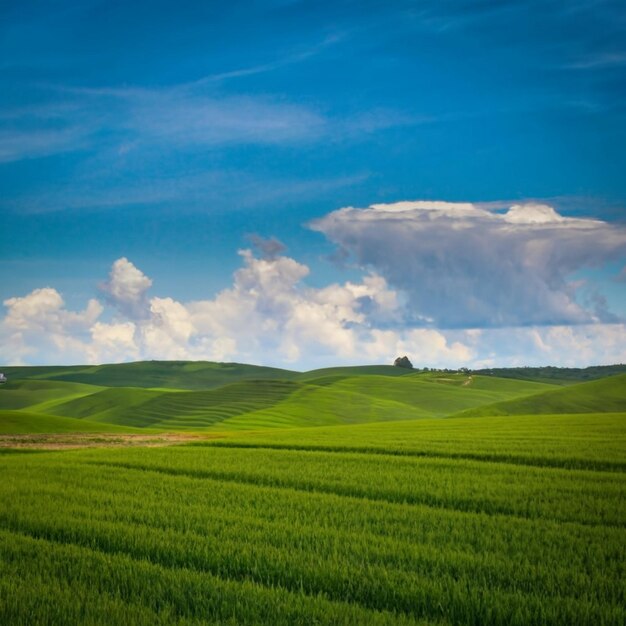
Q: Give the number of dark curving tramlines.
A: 3